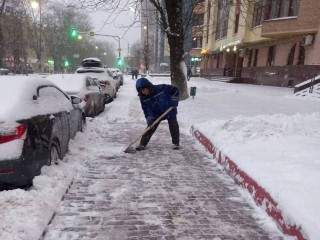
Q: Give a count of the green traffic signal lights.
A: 3